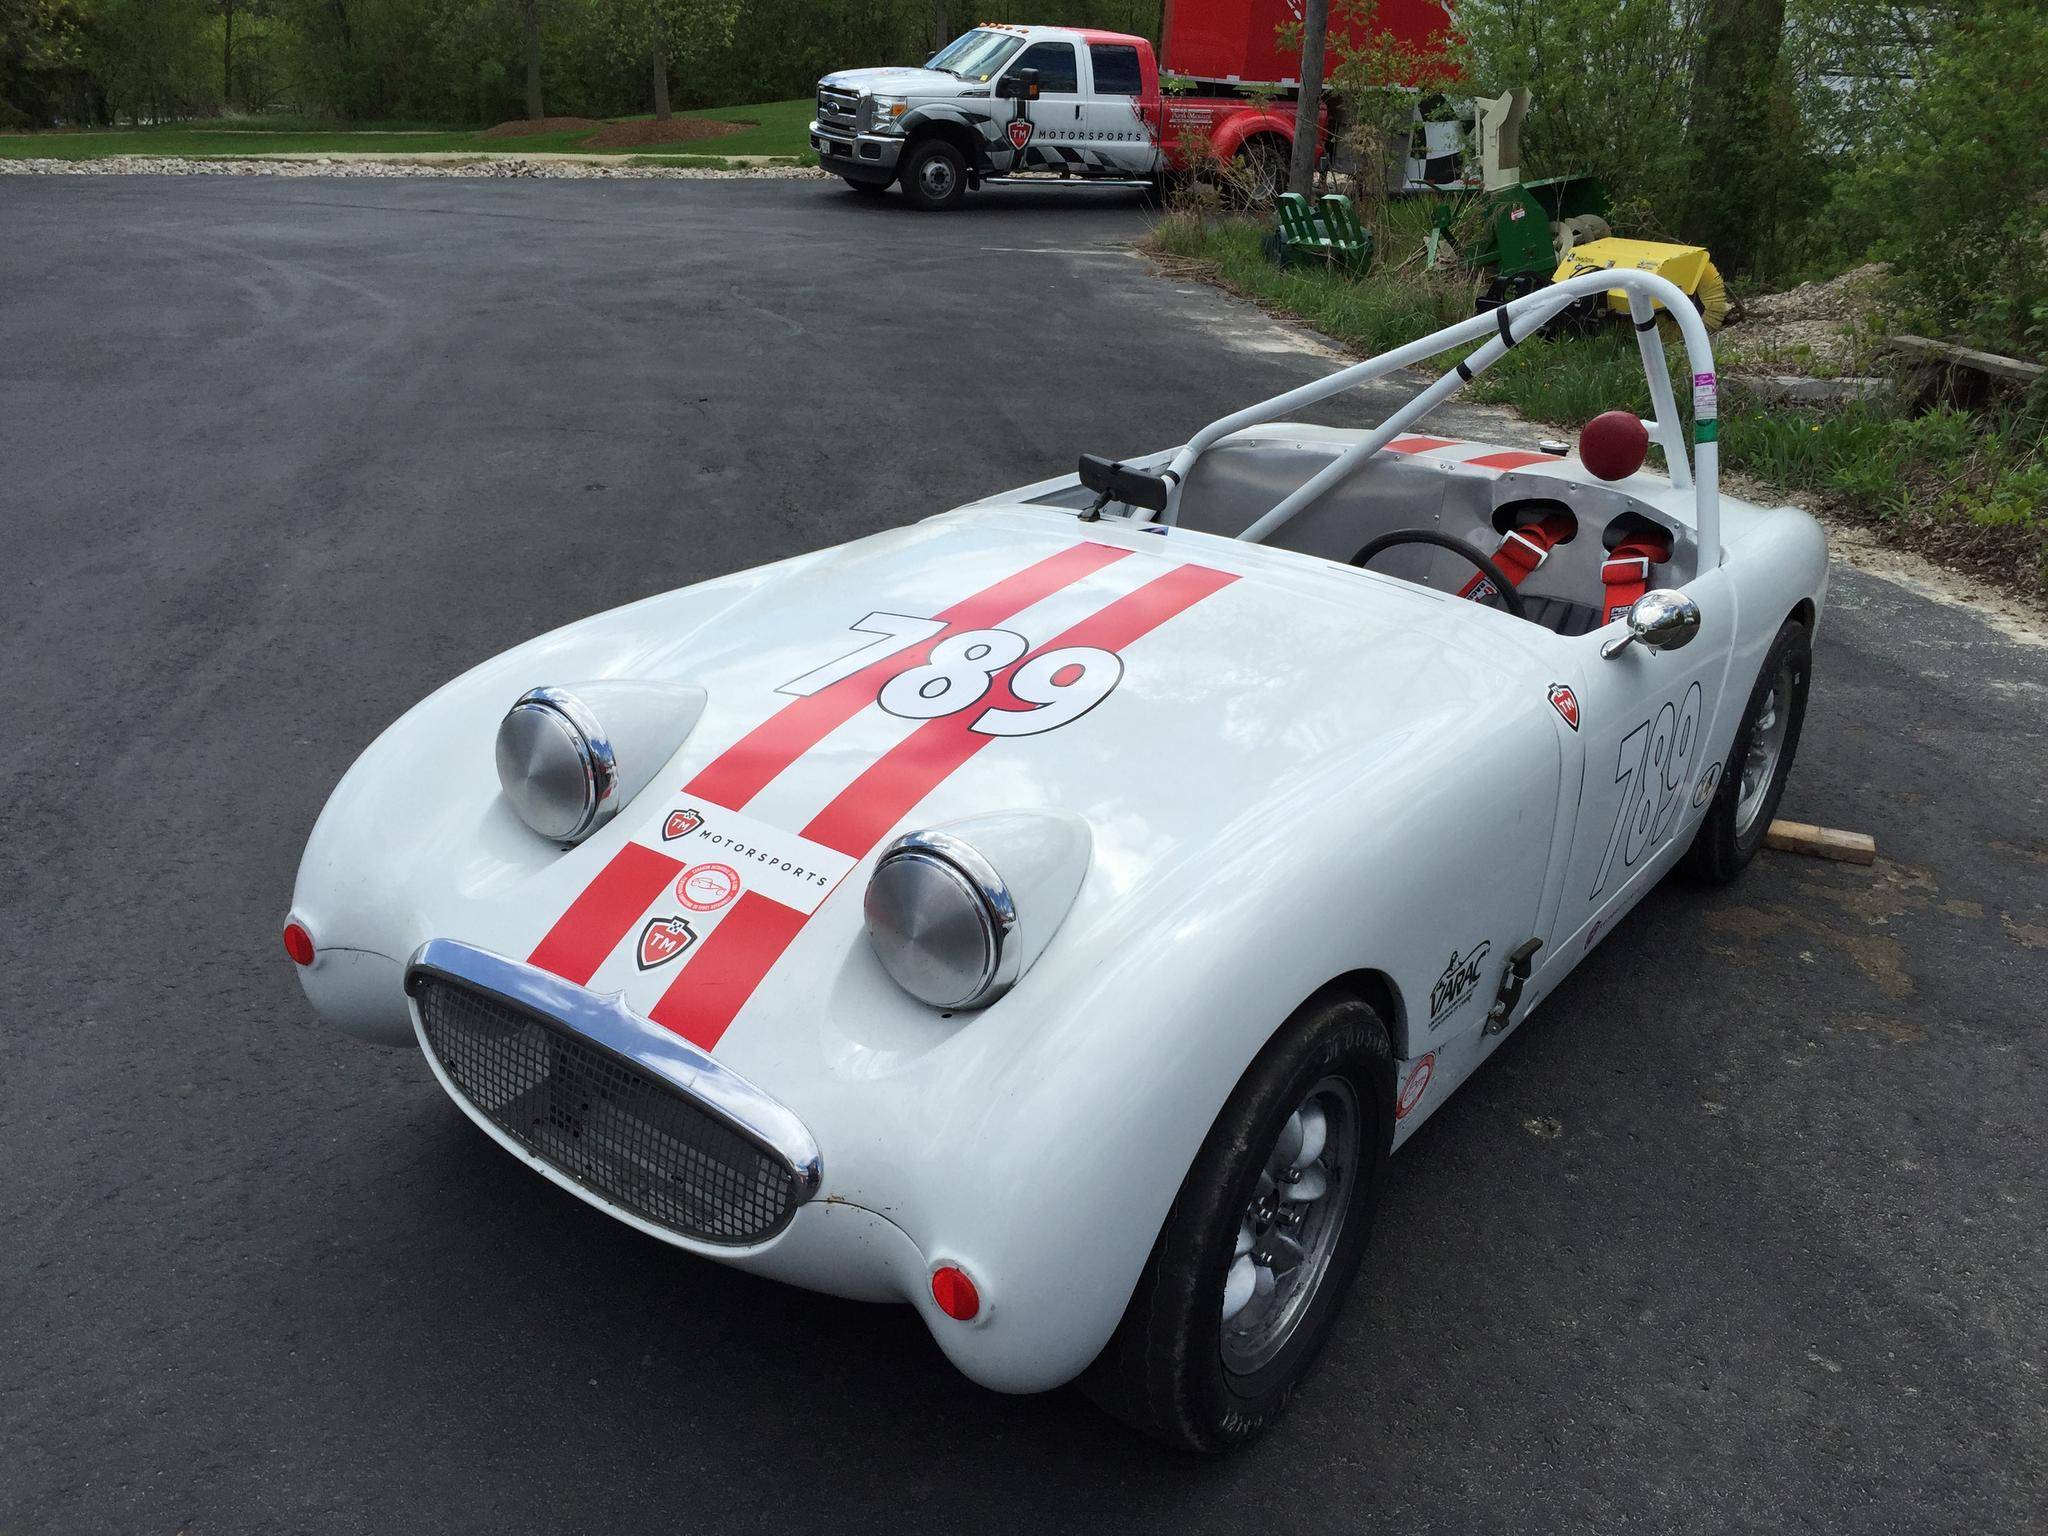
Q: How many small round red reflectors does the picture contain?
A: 2